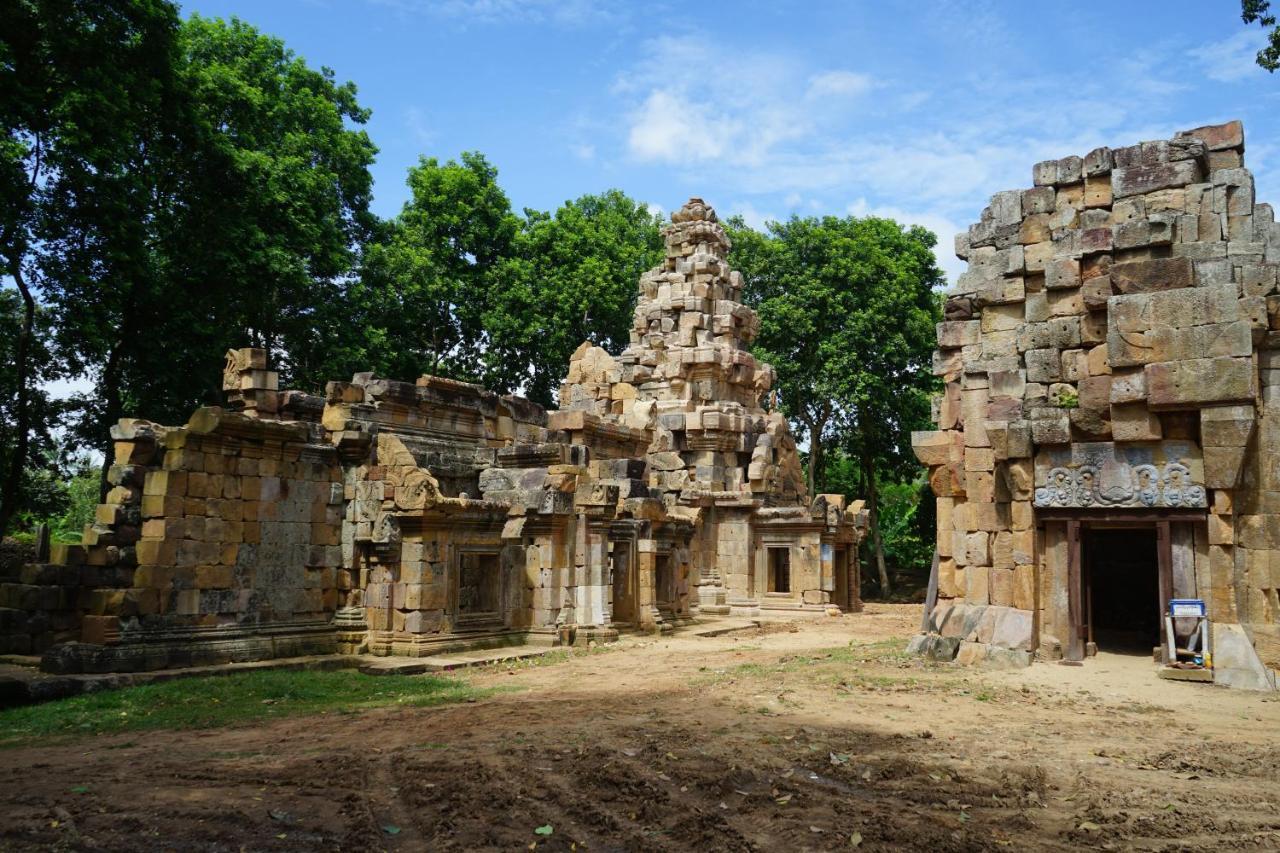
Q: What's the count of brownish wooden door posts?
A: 2